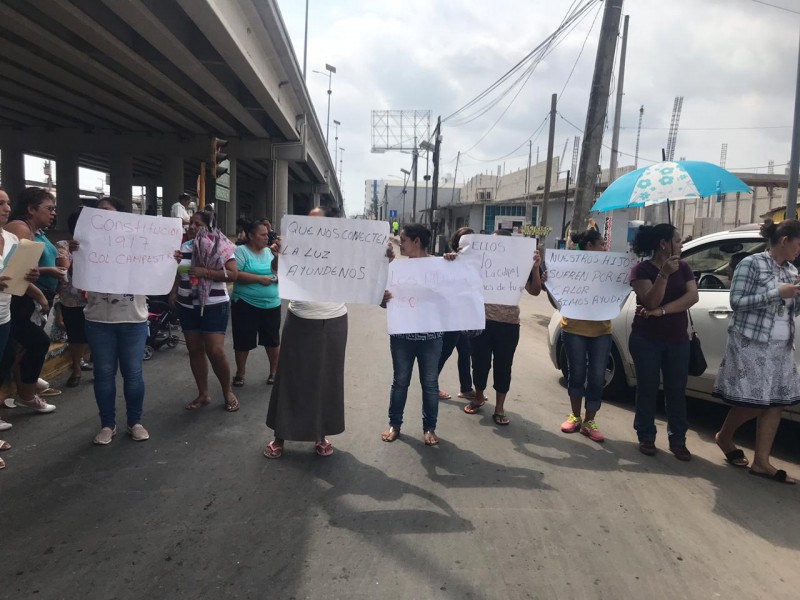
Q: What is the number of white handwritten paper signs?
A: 5